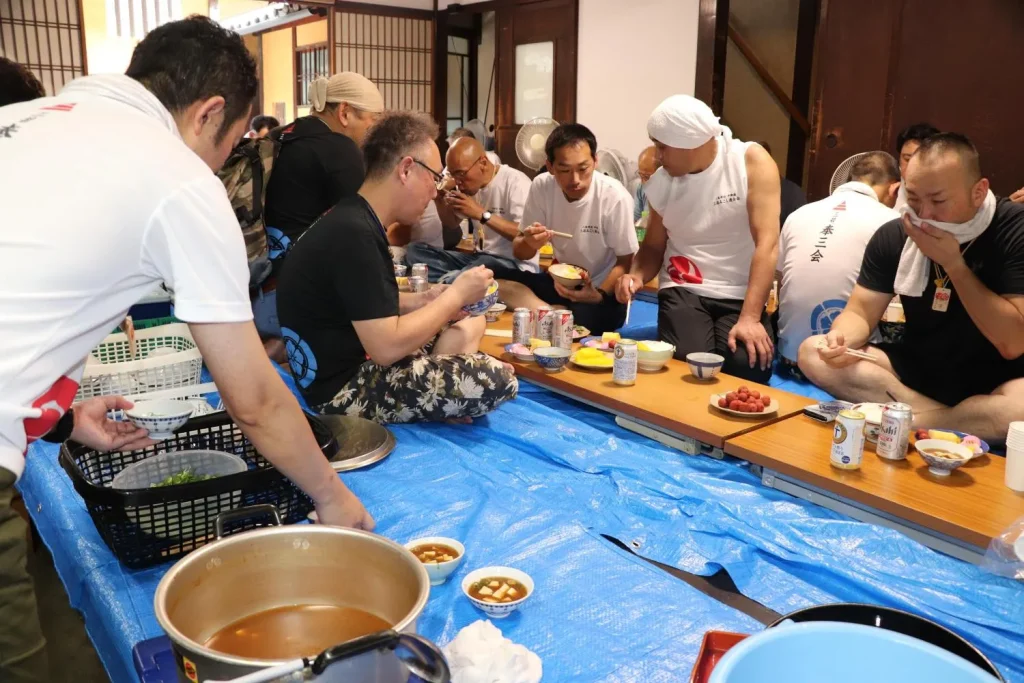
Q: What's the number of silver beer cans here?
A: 6